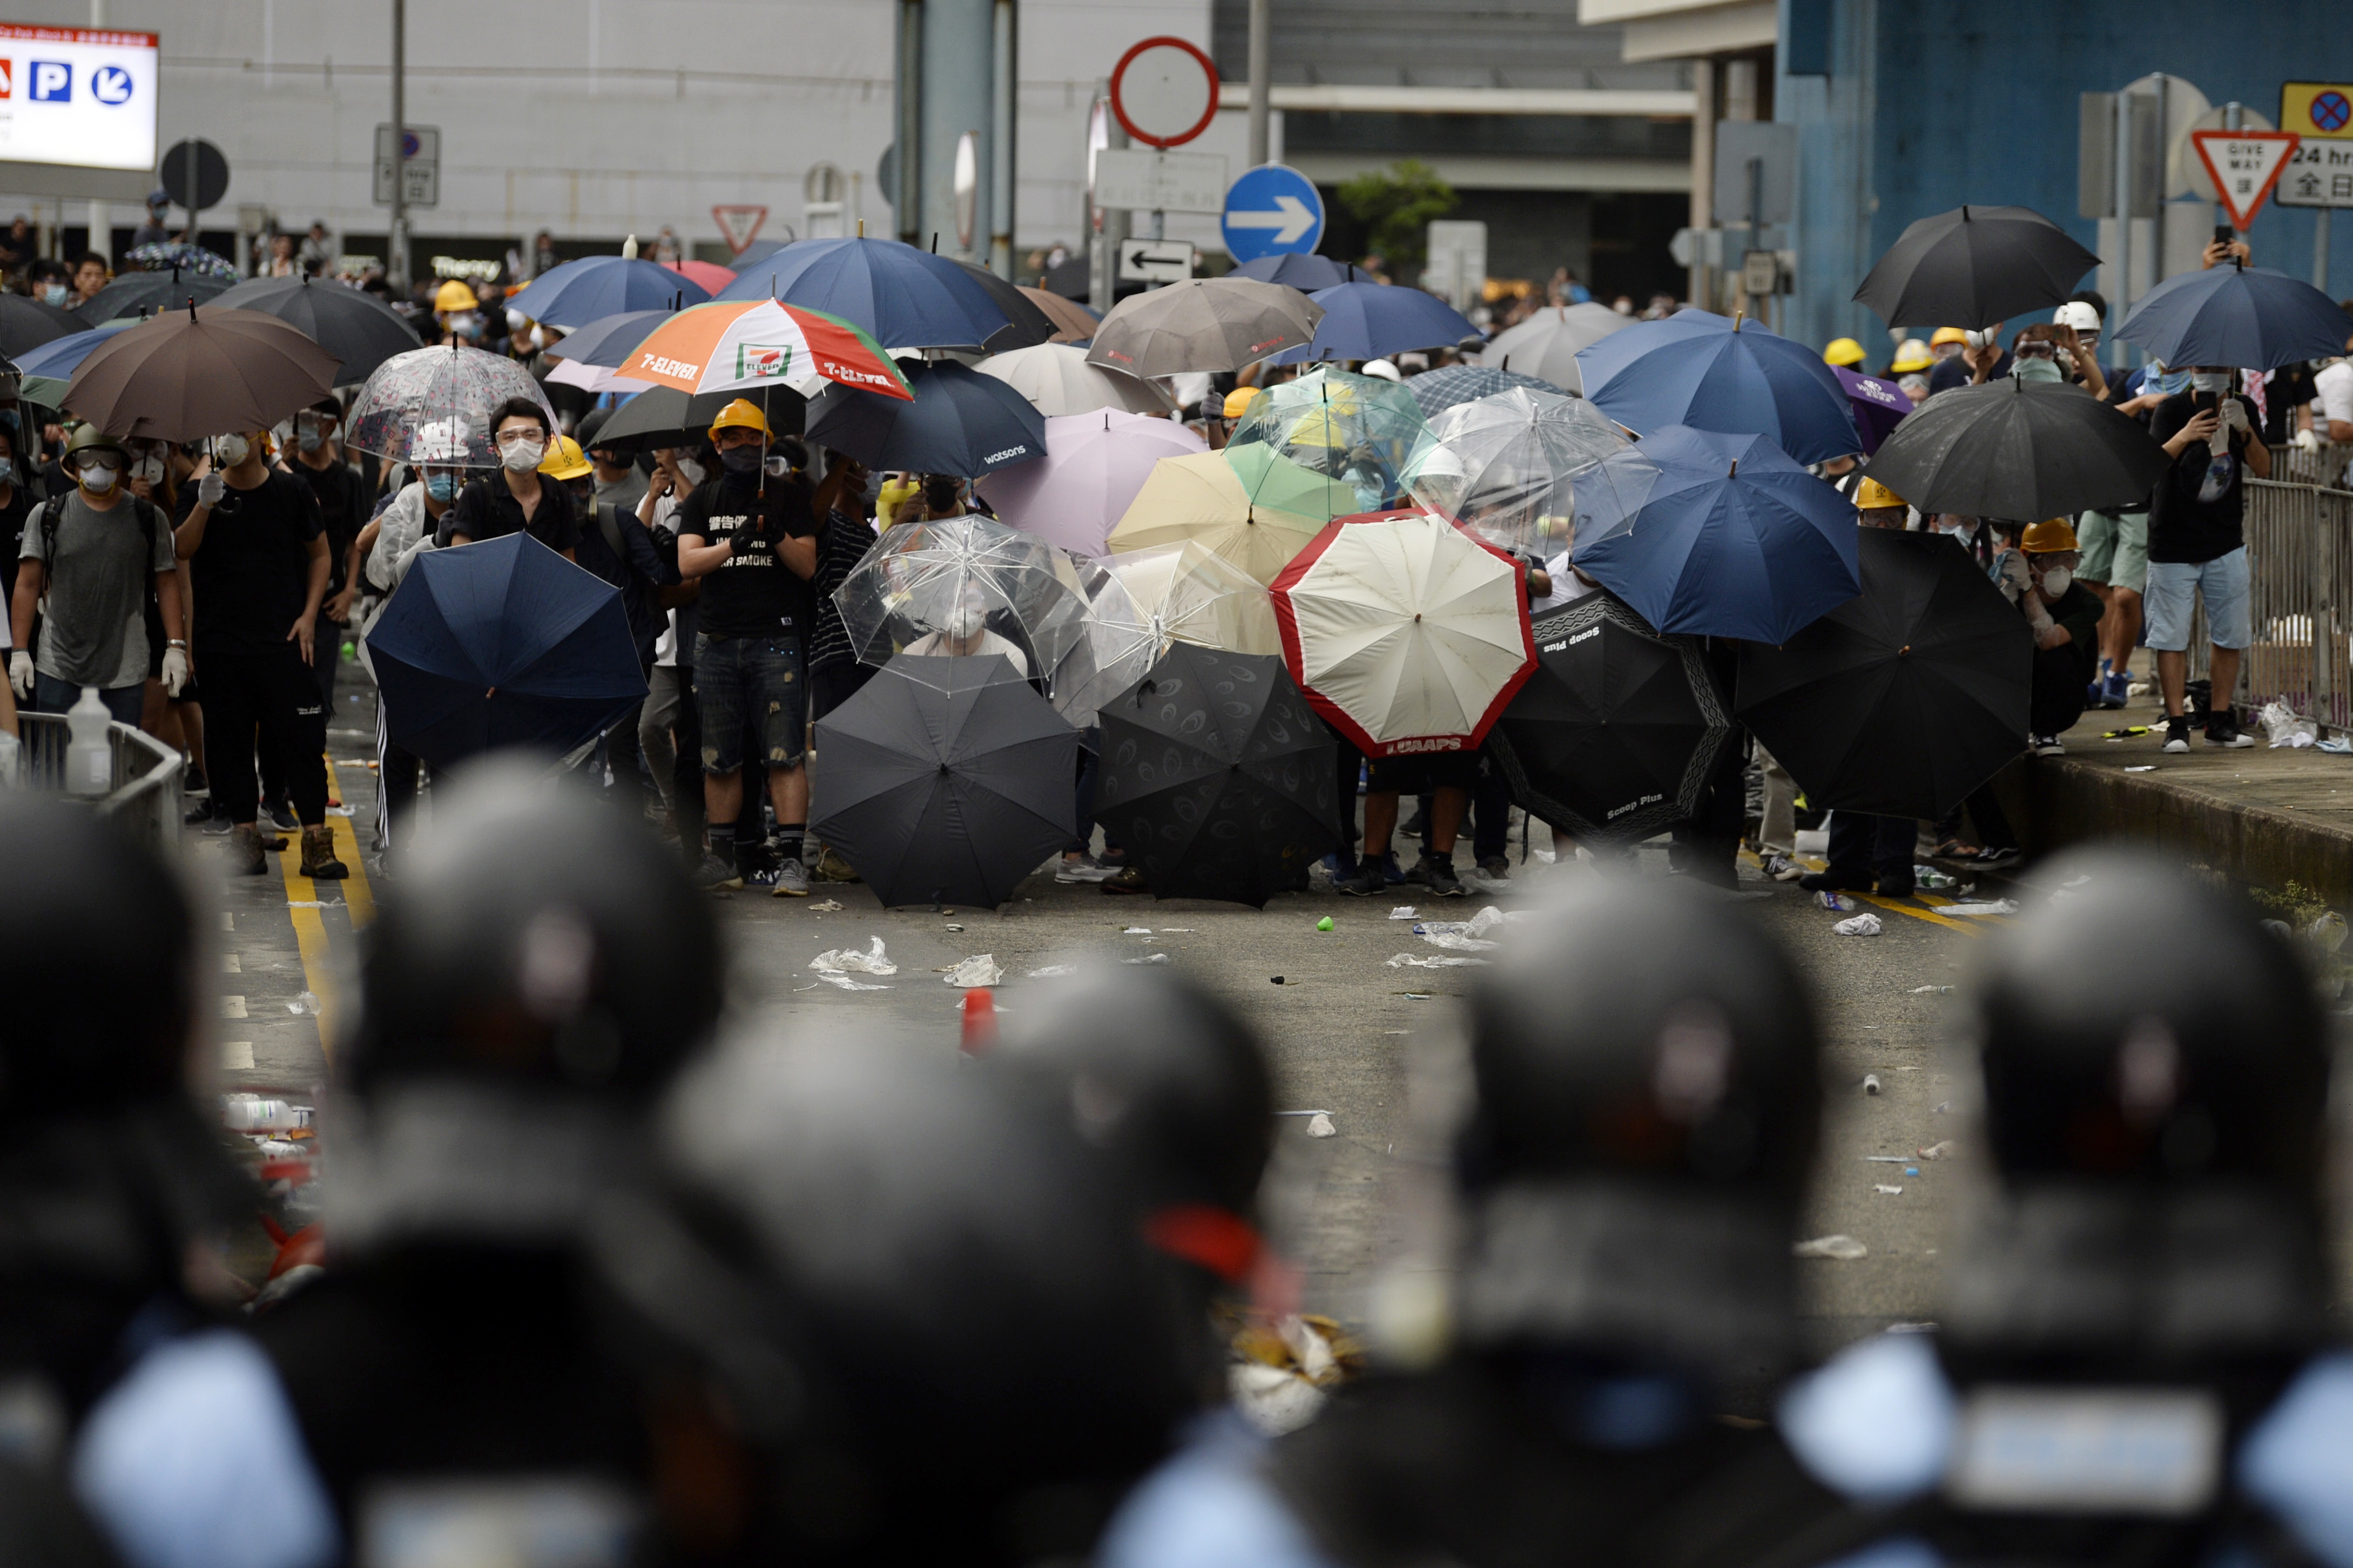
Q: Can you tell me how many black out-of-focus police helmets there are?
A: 6